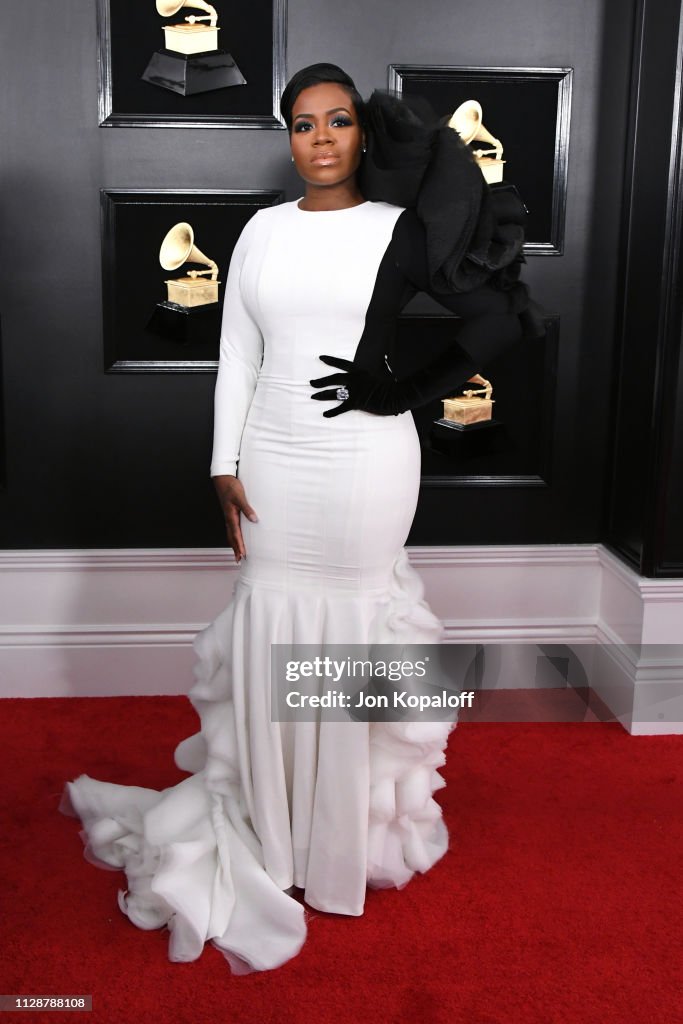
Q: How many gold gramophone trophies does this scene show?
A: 4